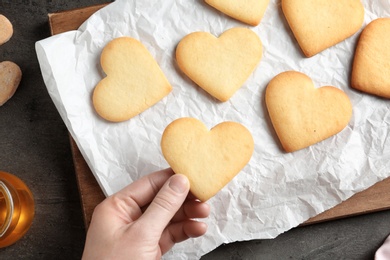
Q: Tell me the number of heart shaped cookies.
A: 7